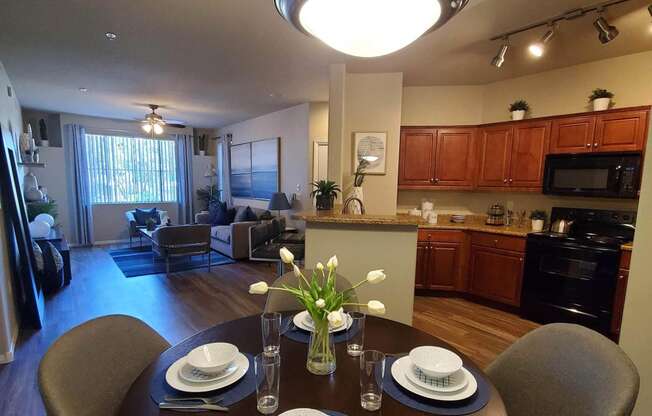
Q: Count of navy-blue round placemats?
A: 4